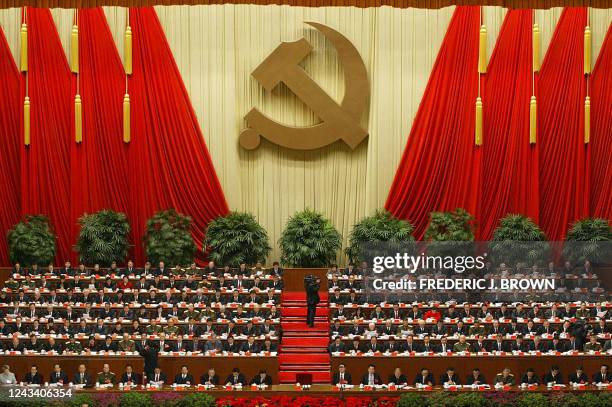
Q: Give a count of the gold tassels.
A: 12